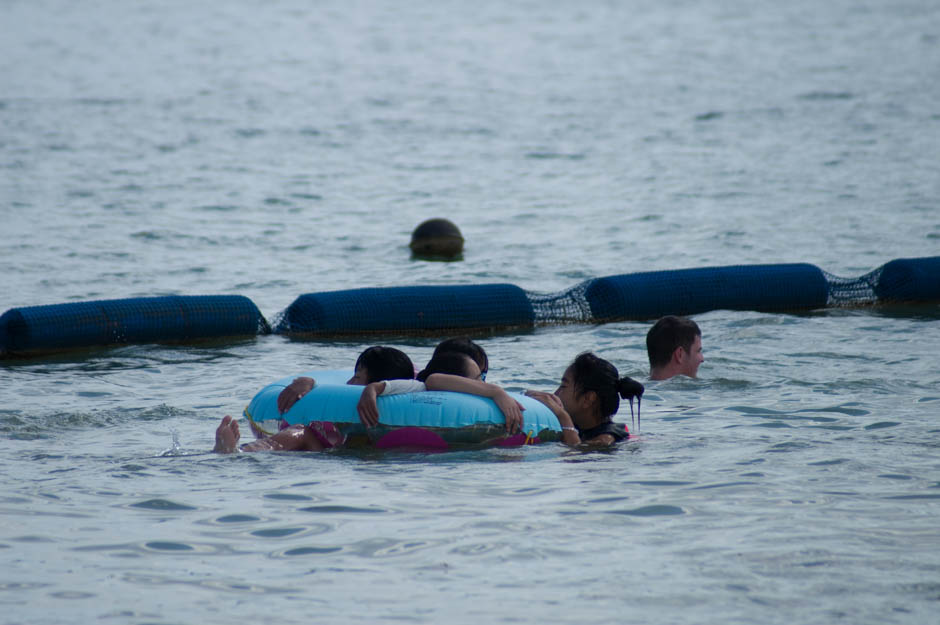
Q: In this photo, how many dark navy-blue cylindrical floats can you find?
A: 4